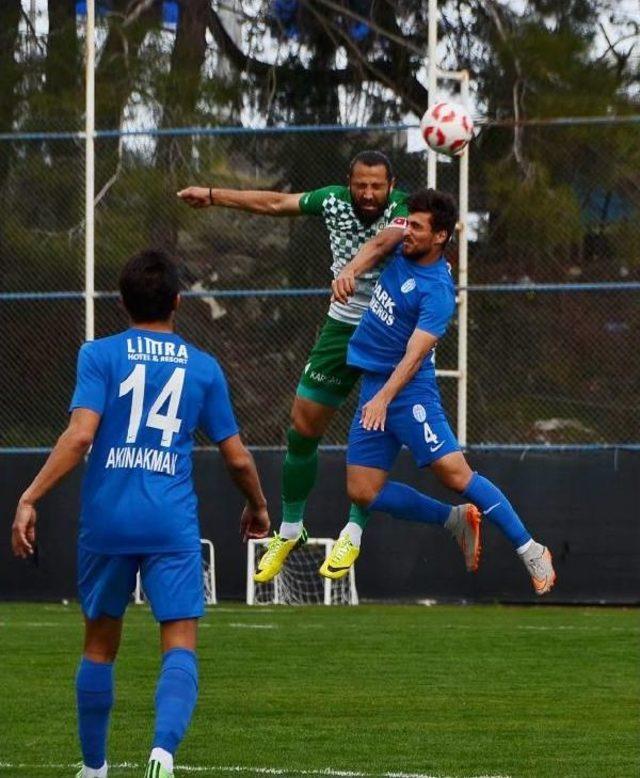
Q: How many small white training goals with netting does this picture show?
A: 2